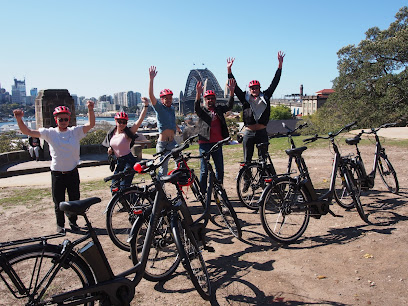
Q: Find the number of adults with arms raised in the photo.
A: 5